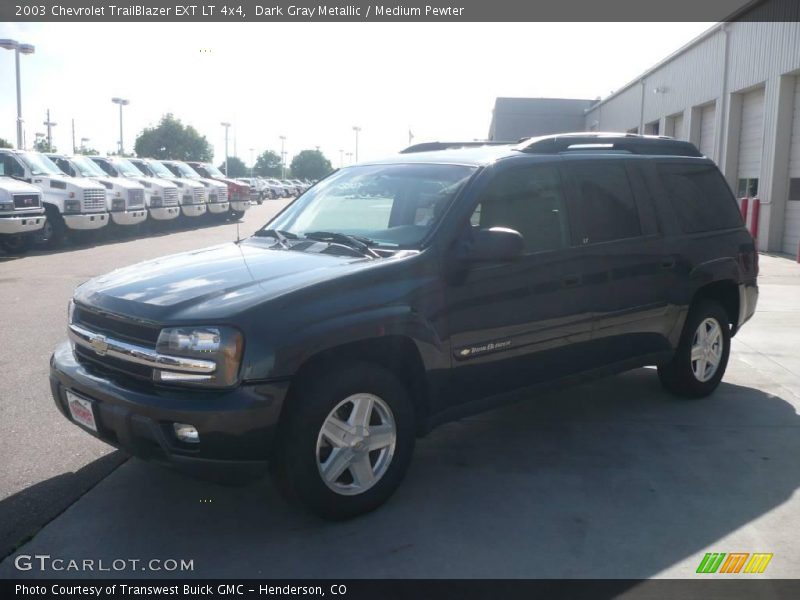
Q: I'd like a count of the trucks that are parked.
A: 7